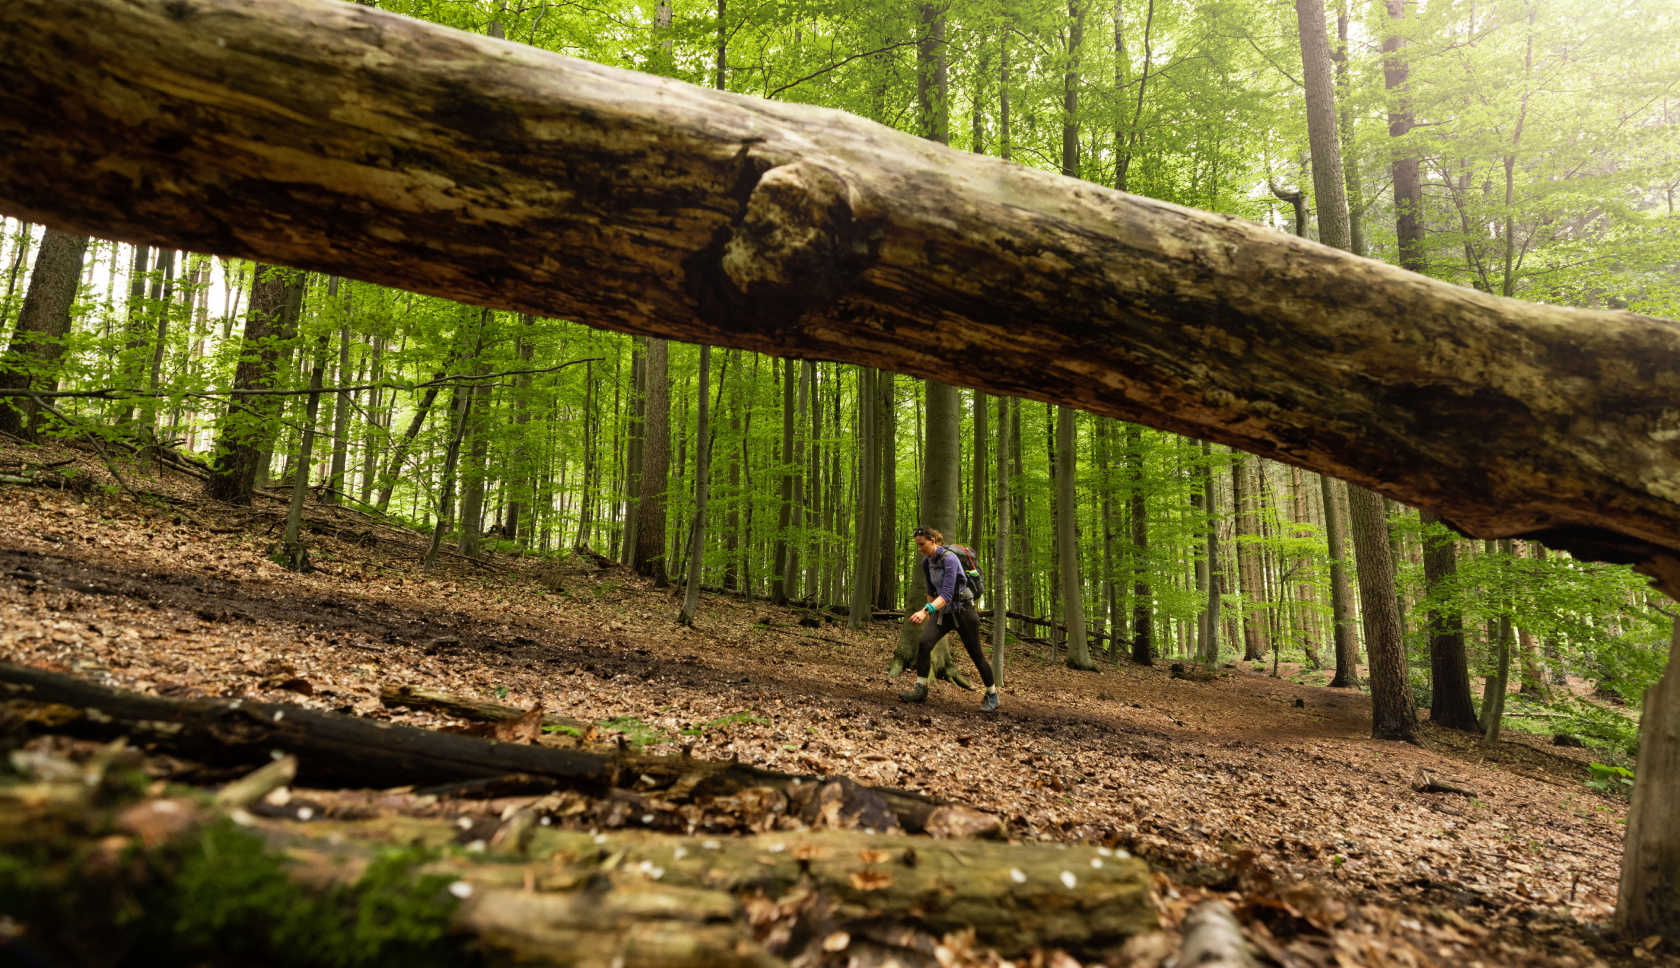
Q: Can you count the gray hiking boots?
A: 2